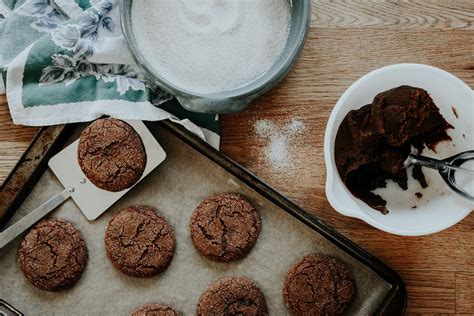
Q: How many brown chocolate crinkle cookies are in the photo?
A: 7